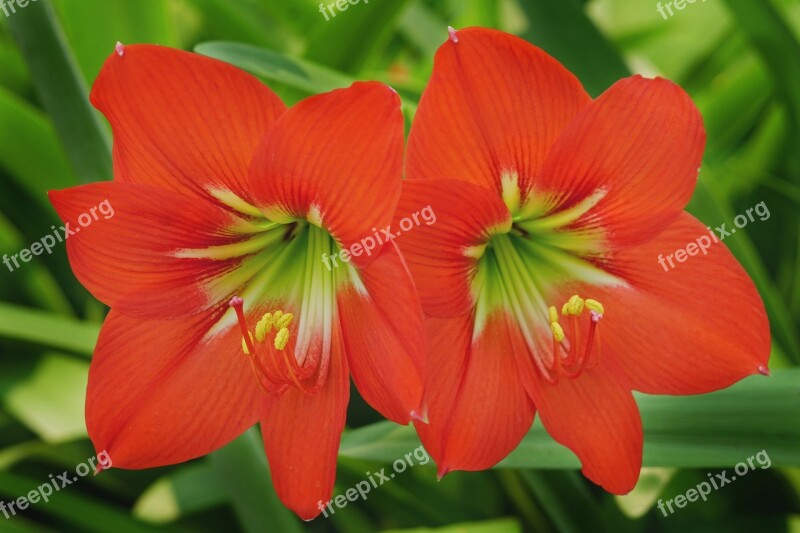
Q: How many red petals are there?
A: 12